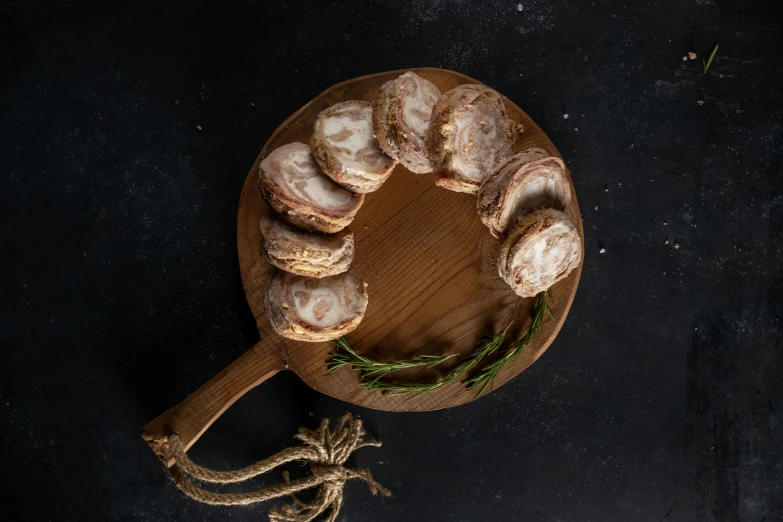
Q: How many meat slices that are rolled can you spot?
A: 8